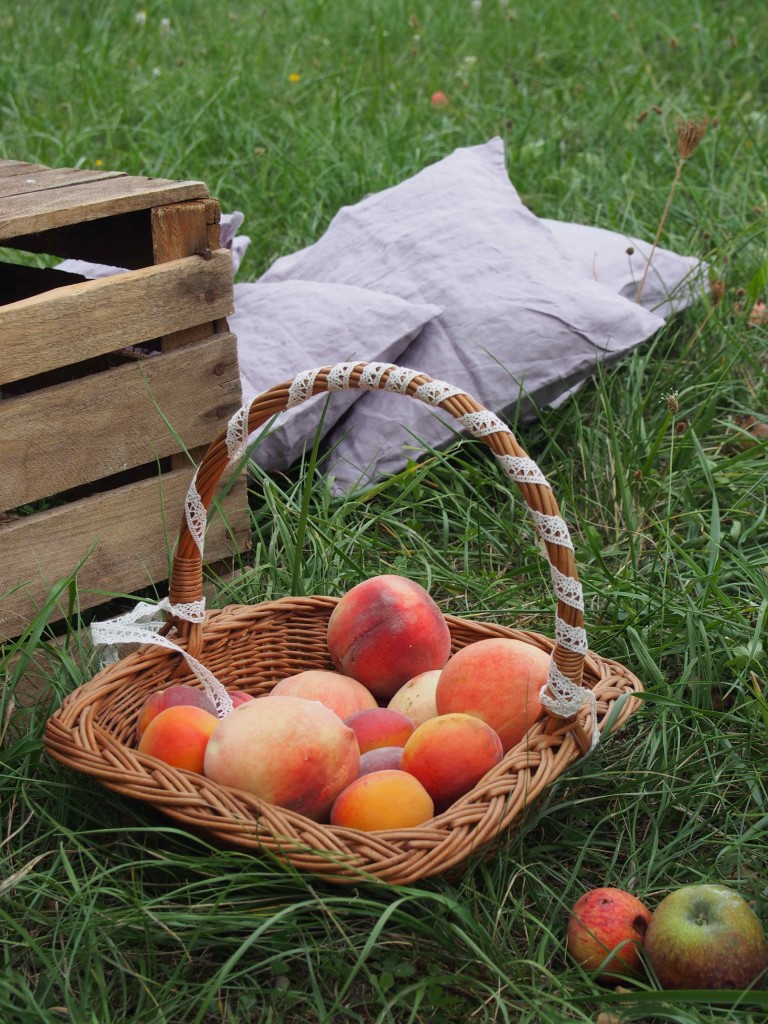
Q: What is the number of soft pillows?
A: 3